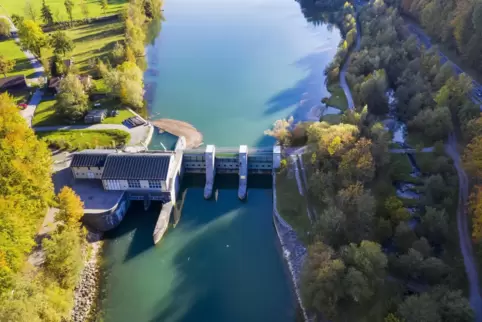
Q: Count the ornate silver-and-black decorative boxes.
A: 0